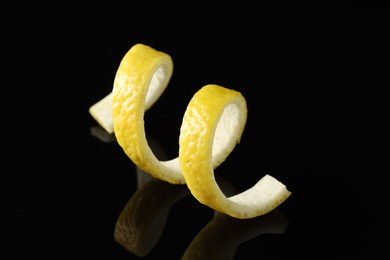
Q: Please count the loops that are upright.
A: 2